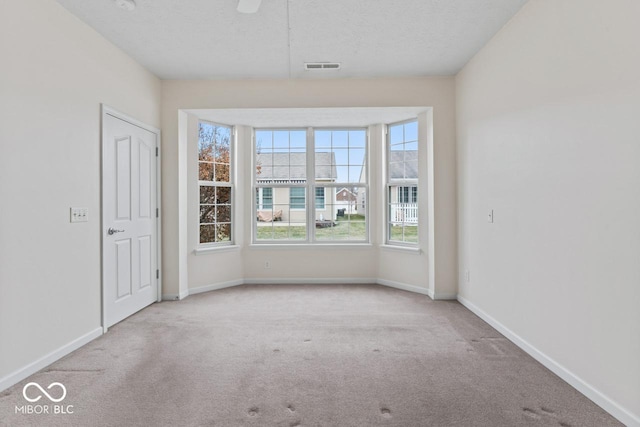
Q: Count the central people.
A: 0